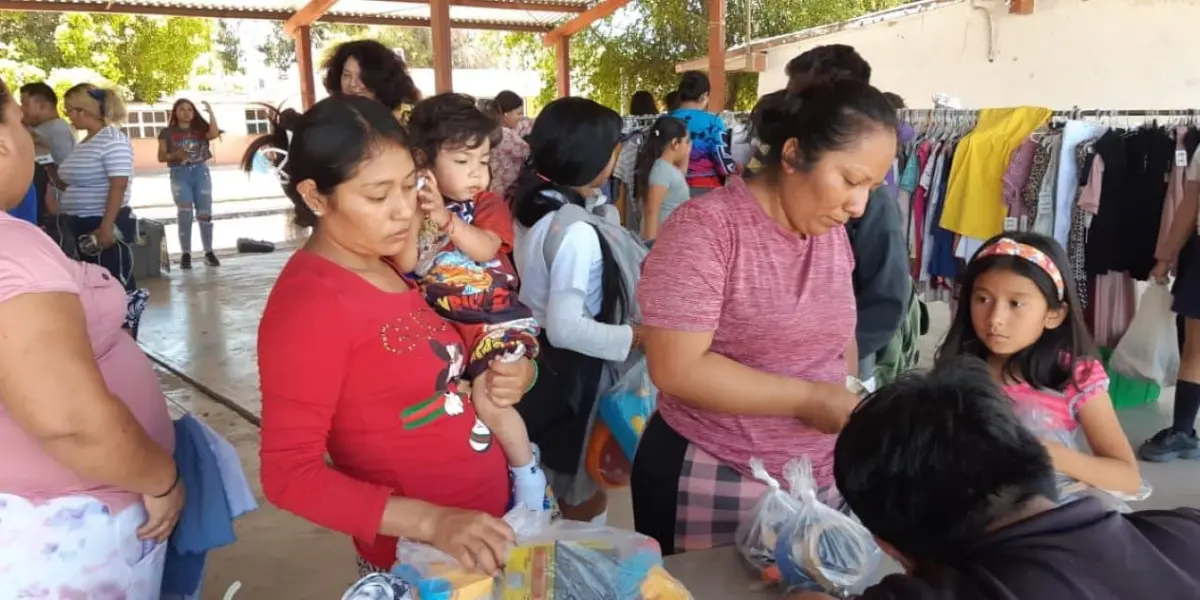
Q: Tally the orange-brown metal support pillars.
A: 4